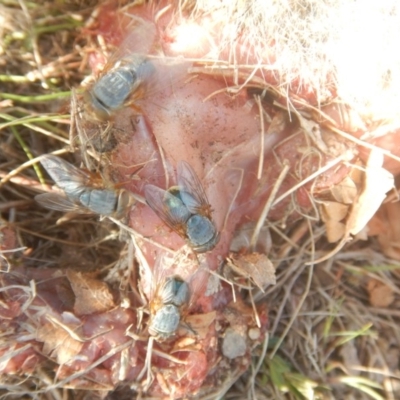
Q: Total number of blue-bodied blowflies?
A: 4